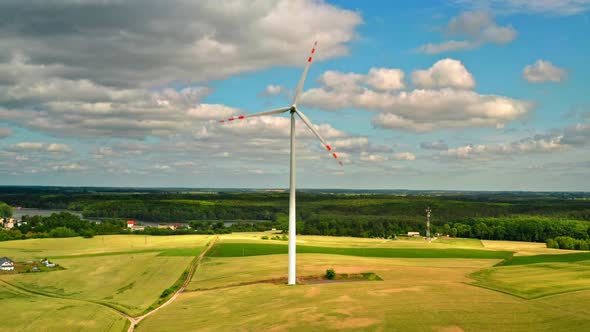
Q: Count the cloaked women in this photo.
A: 0